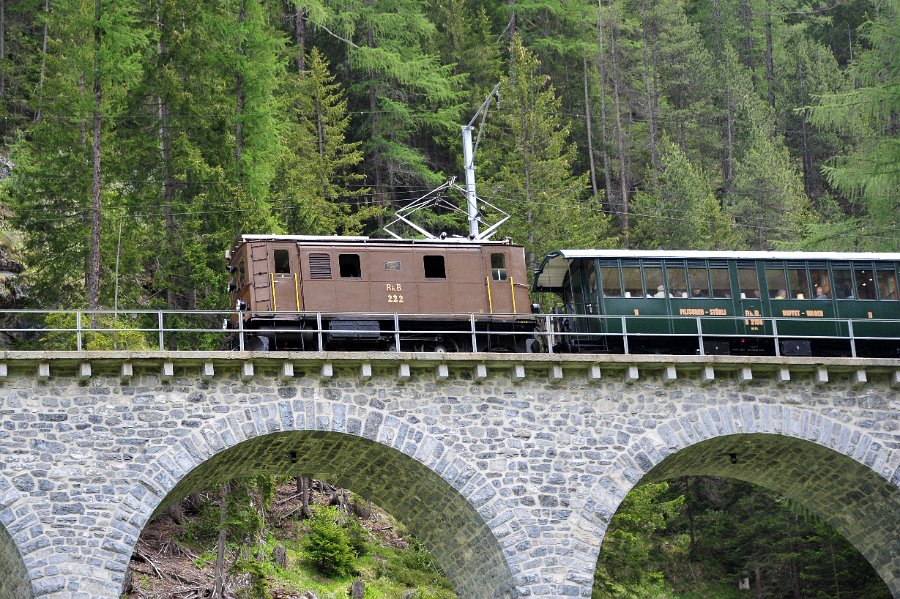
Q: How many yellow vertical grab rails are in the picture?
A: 4